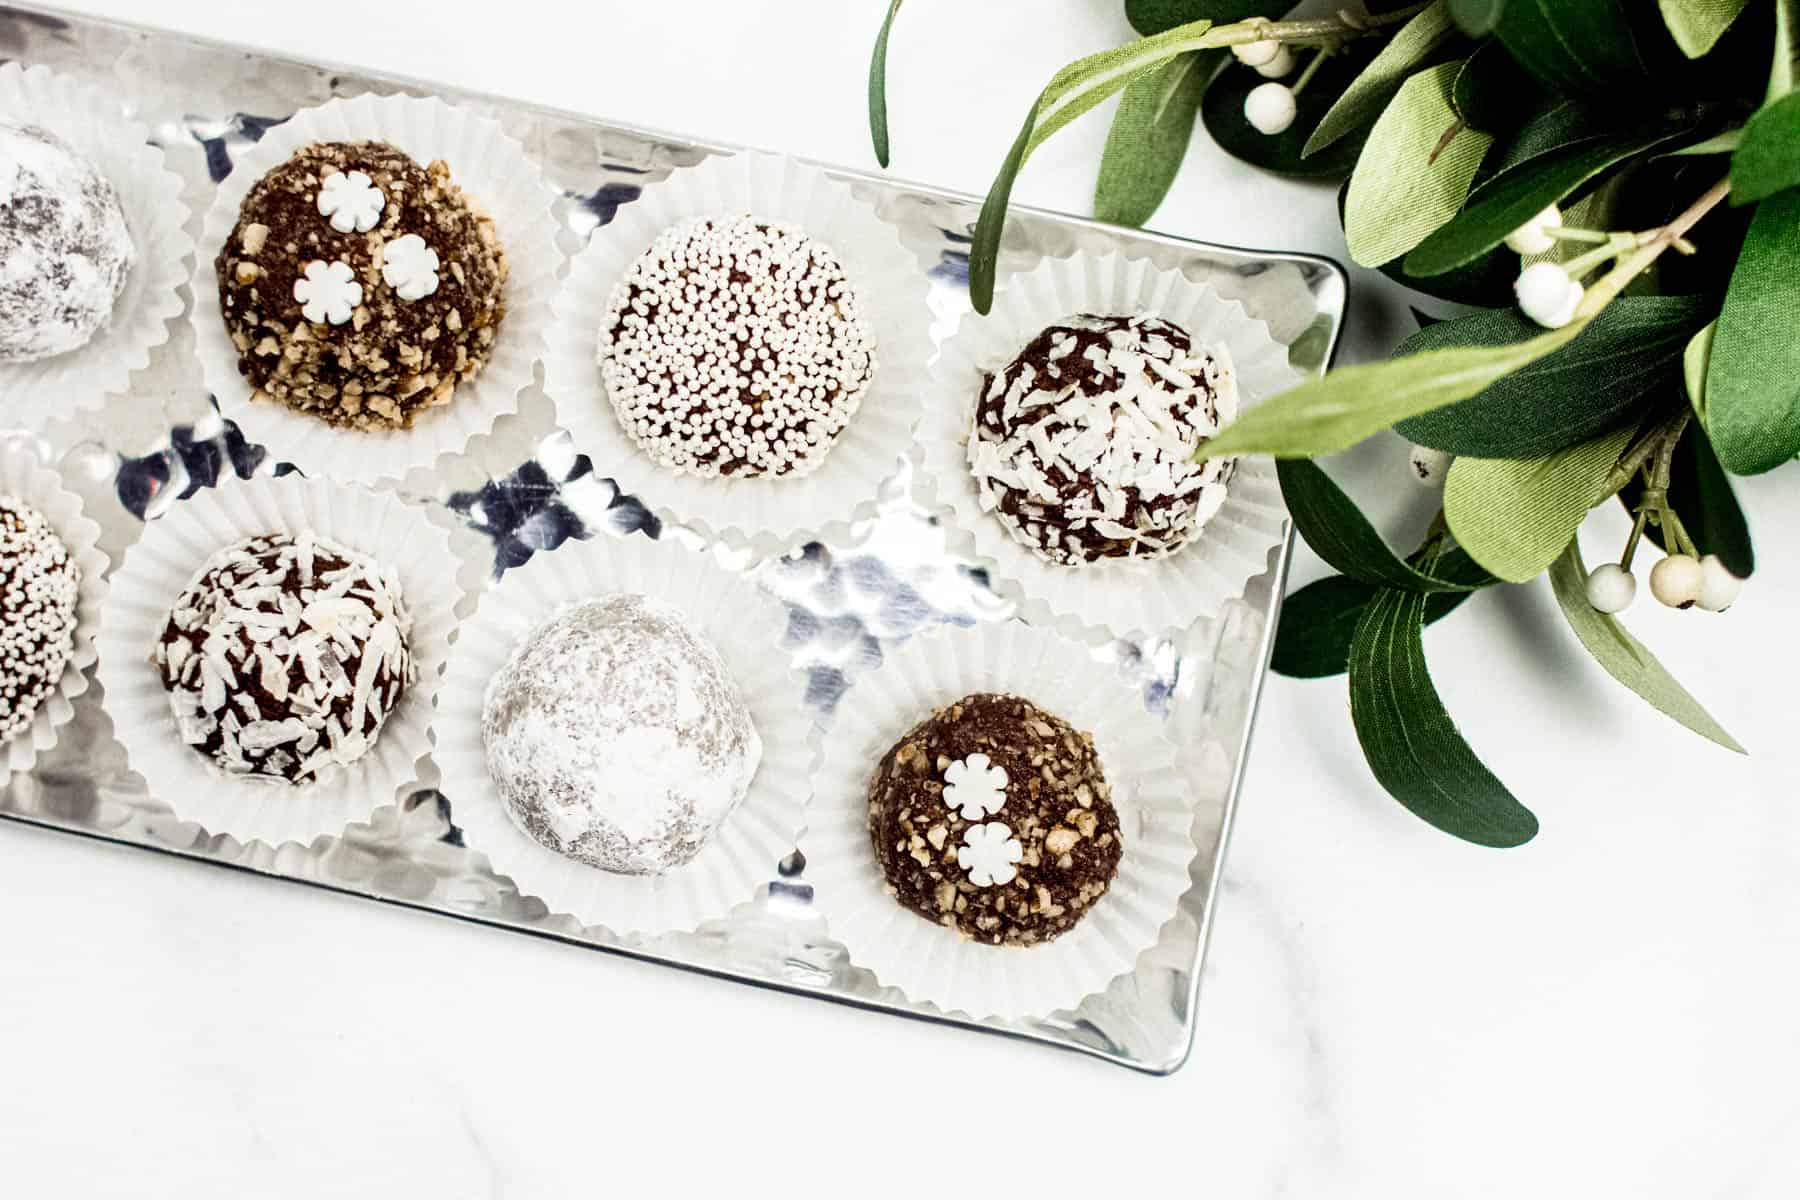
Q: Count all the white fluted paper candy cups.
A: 8